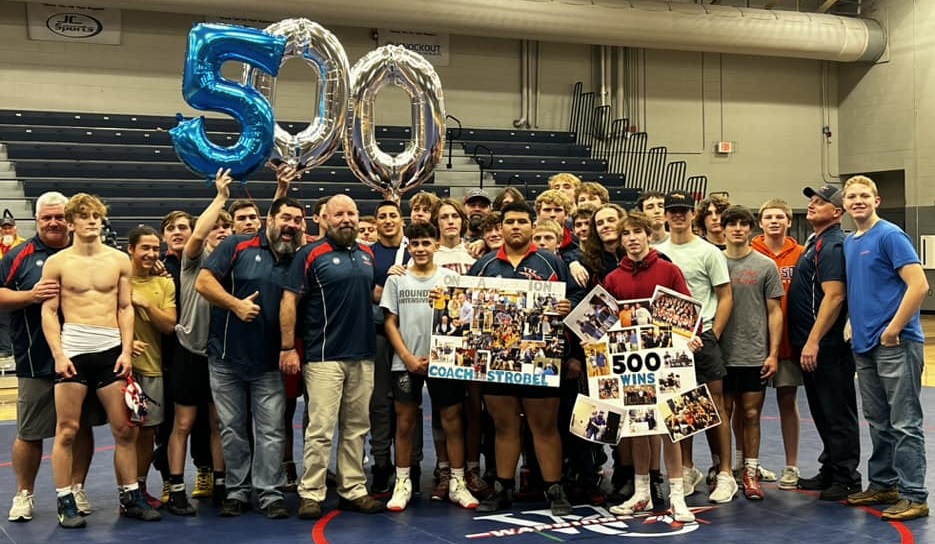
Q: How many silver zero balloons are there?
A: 2